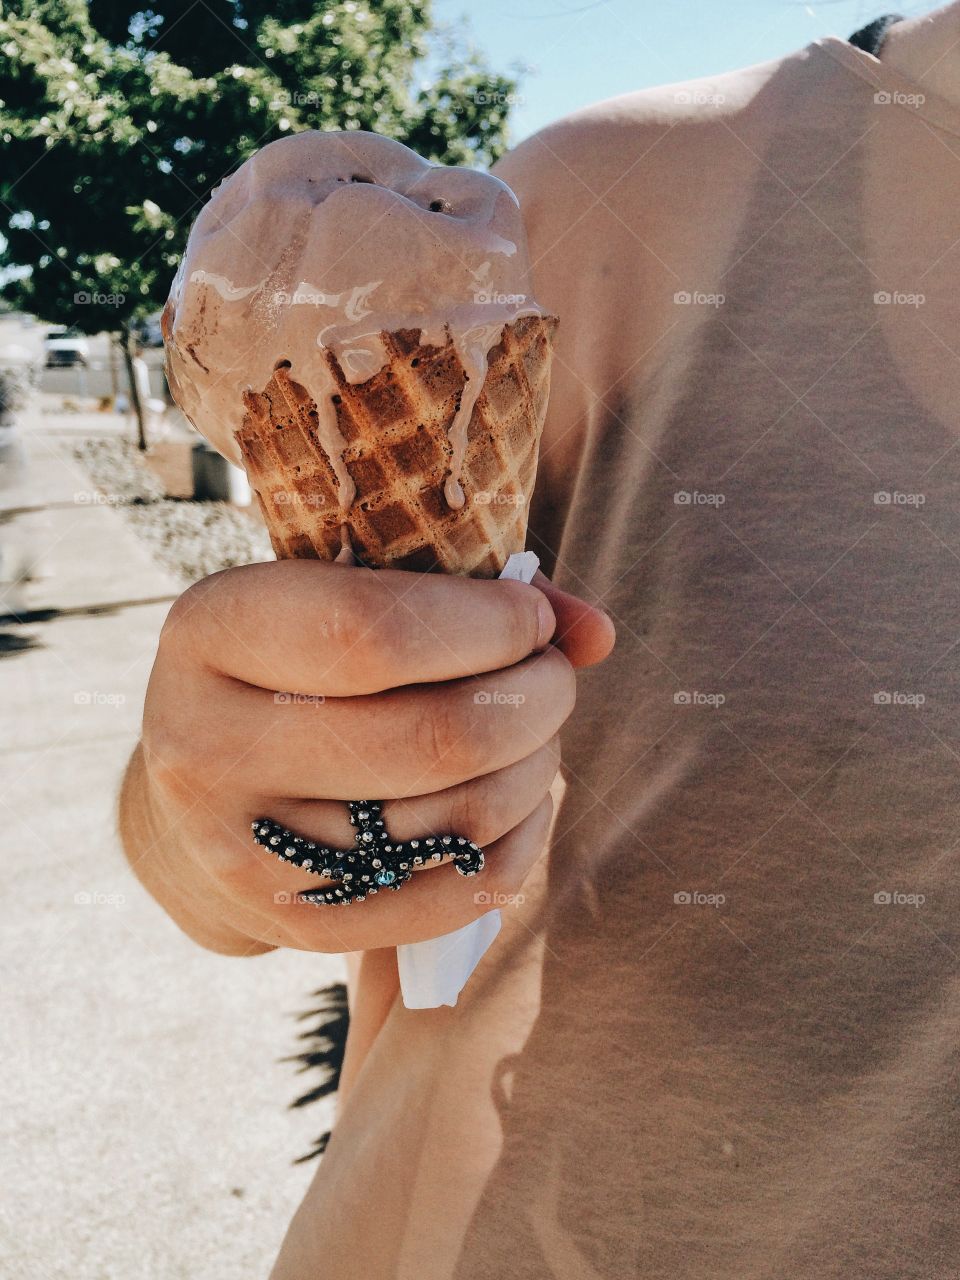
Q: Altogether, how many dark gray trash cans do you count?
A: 1